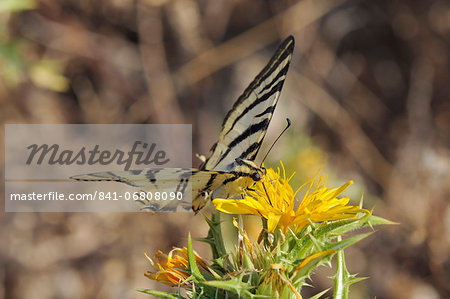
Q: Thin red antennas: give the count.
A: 0